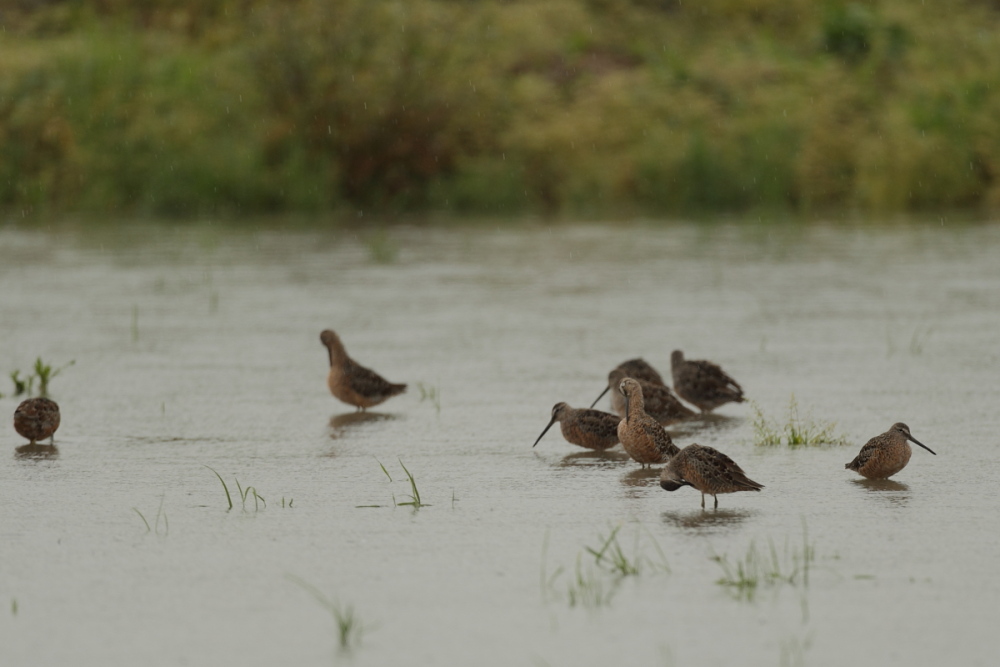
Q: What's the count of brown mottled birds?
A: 9